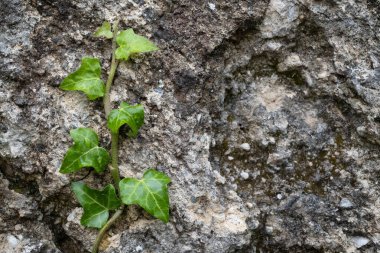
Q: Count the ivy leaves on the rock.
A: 7